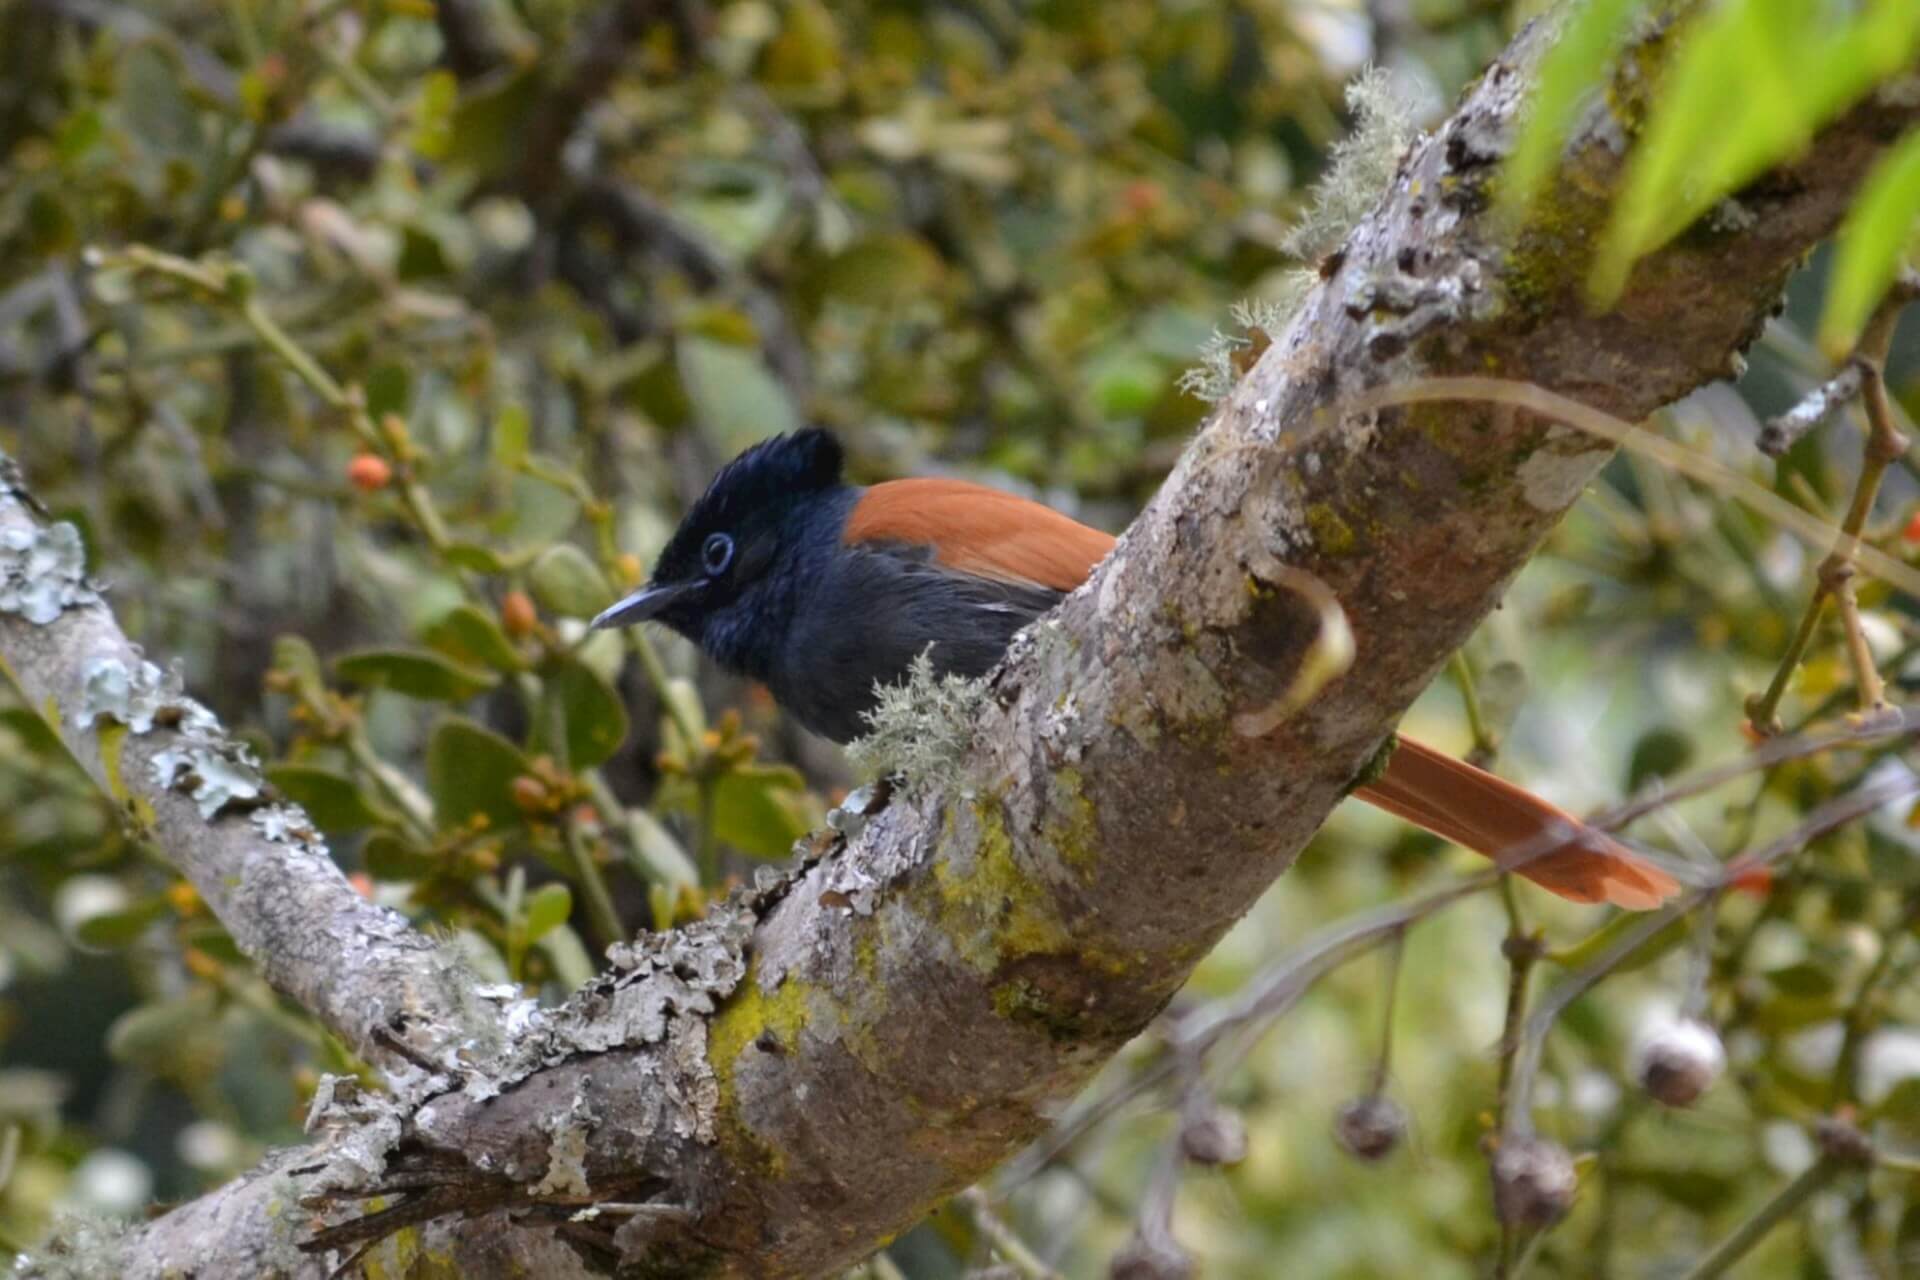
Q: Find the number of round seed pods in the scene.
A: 5